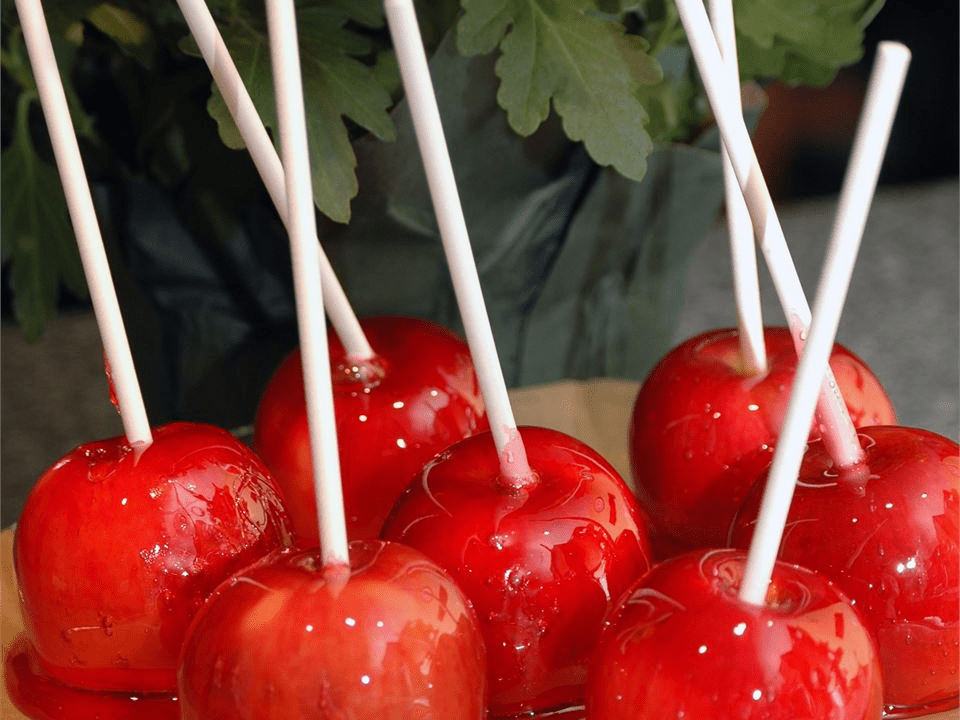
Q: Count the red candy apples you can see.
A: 7